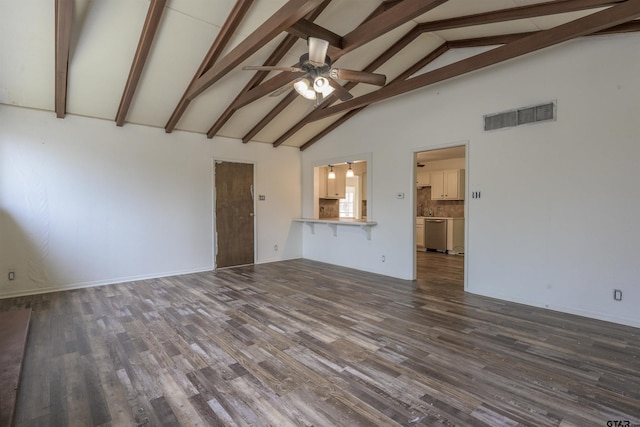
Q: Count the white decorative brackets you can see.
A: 3